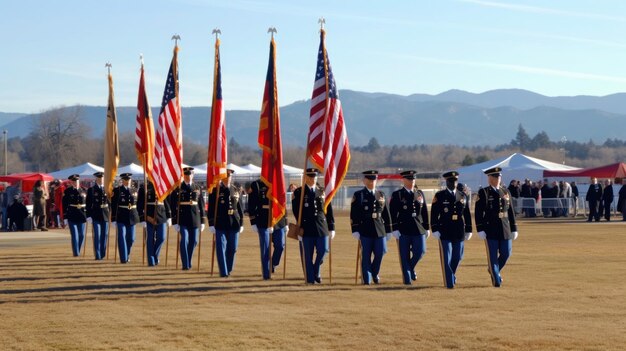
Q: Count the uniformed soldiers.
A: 12